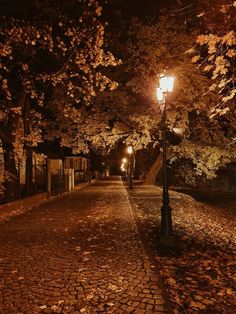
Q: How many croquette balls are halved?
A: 0